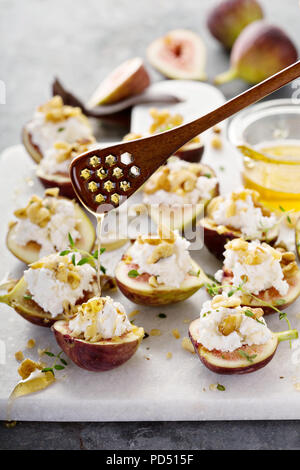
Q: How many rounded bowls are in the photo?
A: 1